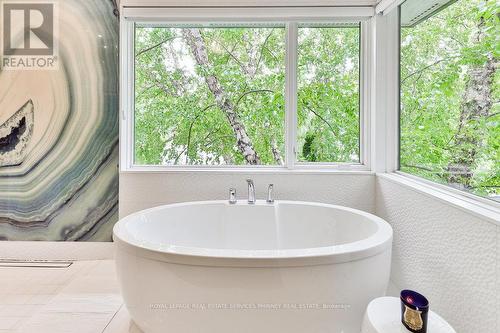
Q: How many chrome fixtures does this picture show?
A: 3